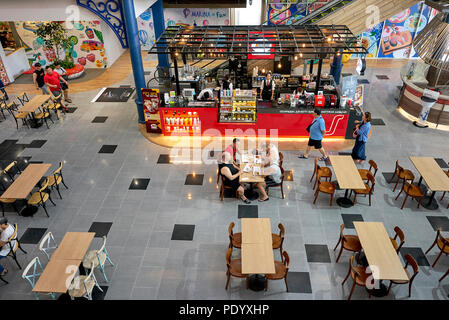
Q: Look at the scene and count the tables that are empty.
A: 7